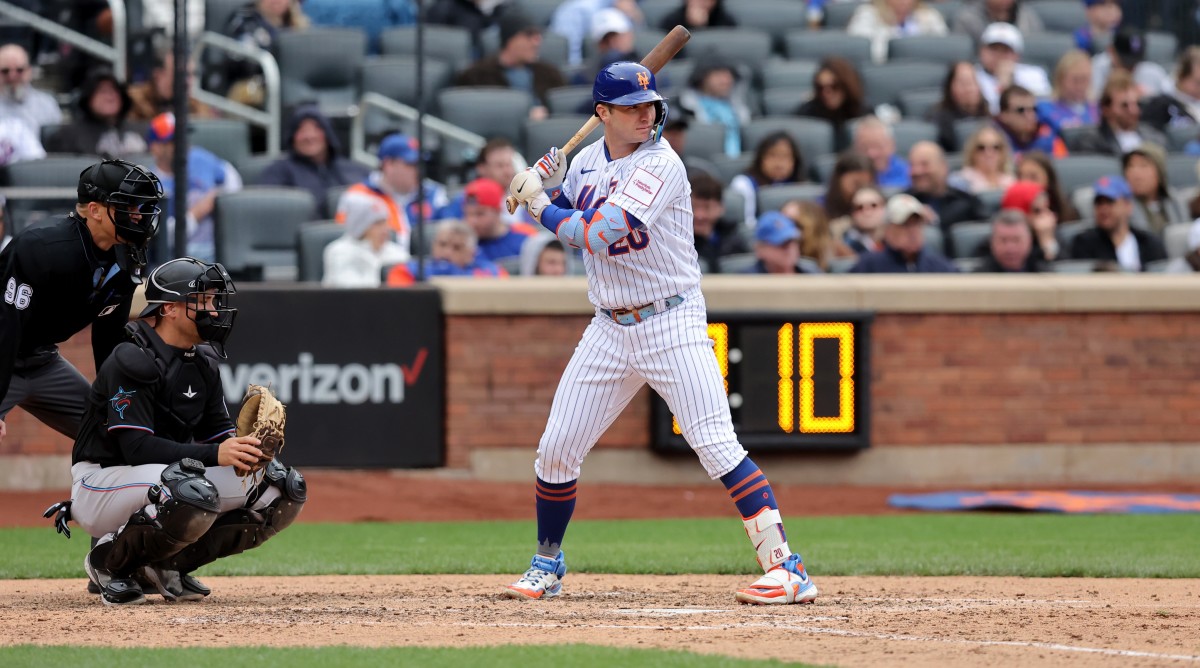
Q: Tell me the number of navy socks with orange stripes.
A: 2